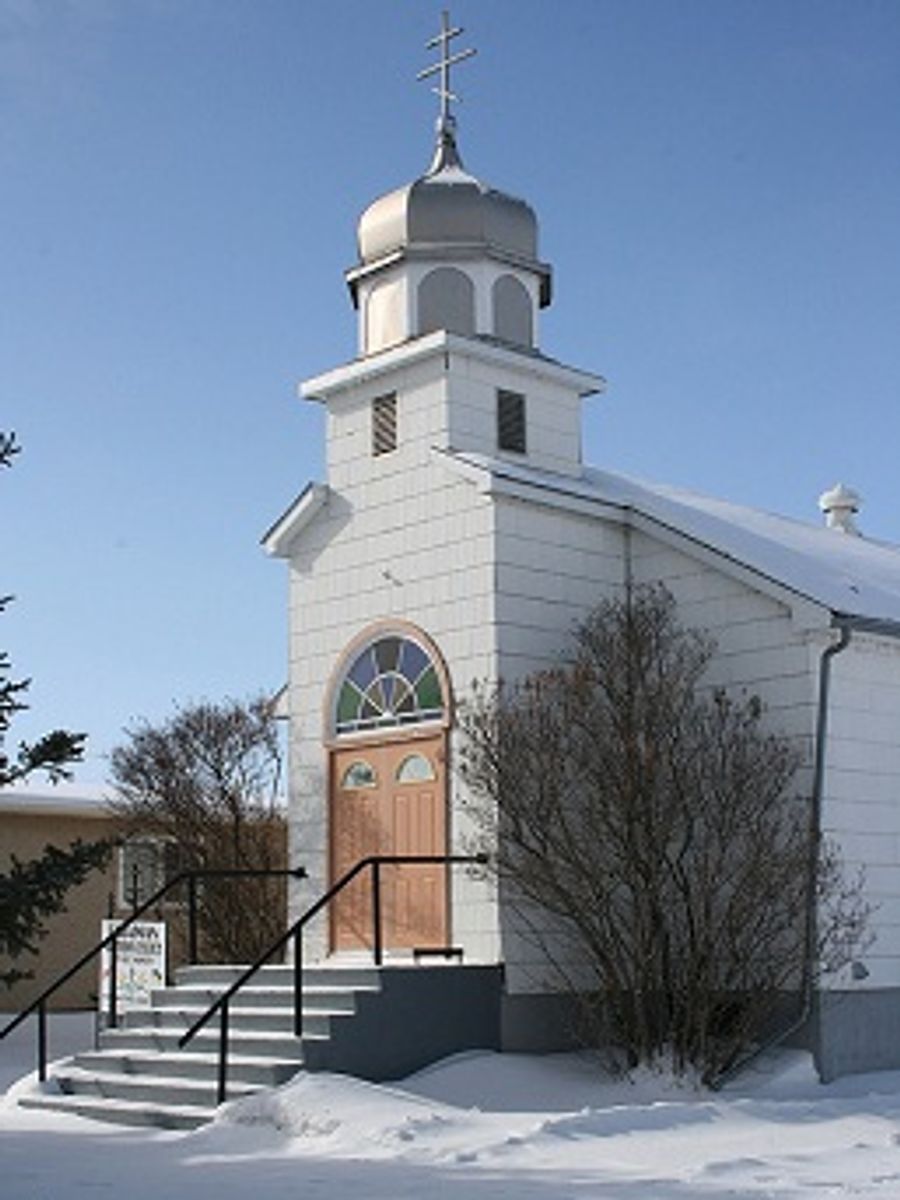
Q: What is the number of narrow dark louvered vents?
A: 2